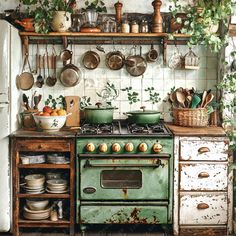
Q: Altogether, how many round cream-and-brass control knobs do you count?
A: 6